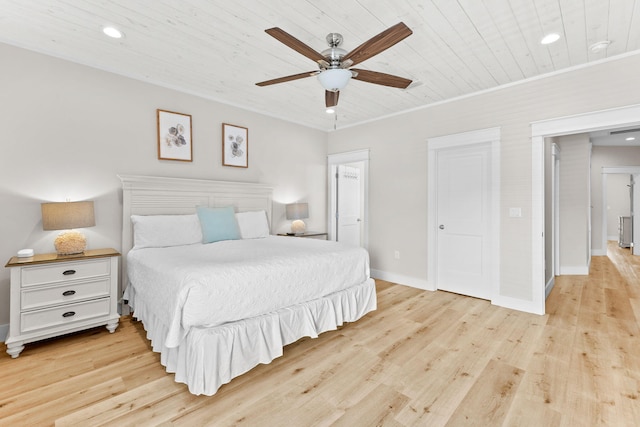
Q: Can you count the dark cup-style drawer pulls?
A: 3